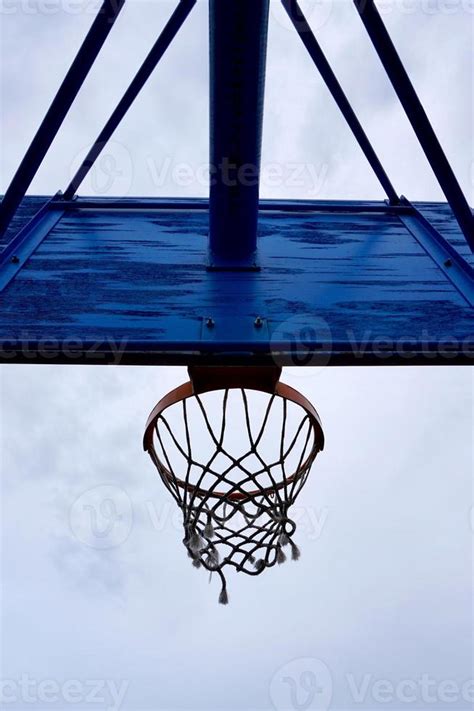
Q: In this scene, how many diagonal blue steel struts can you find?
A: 4